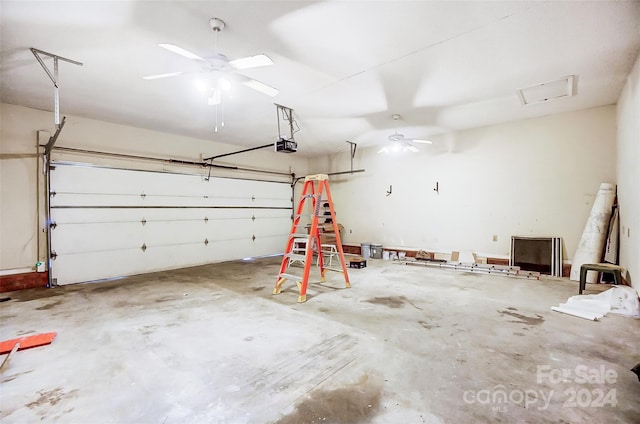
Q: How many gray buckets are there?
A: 2